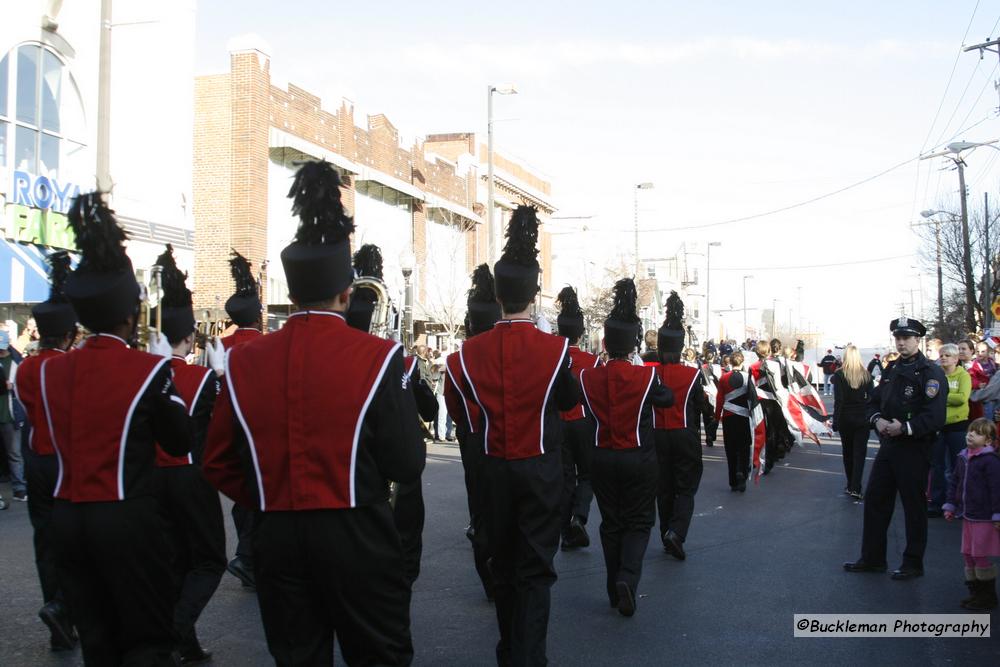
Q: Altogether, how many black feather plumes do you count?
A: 11